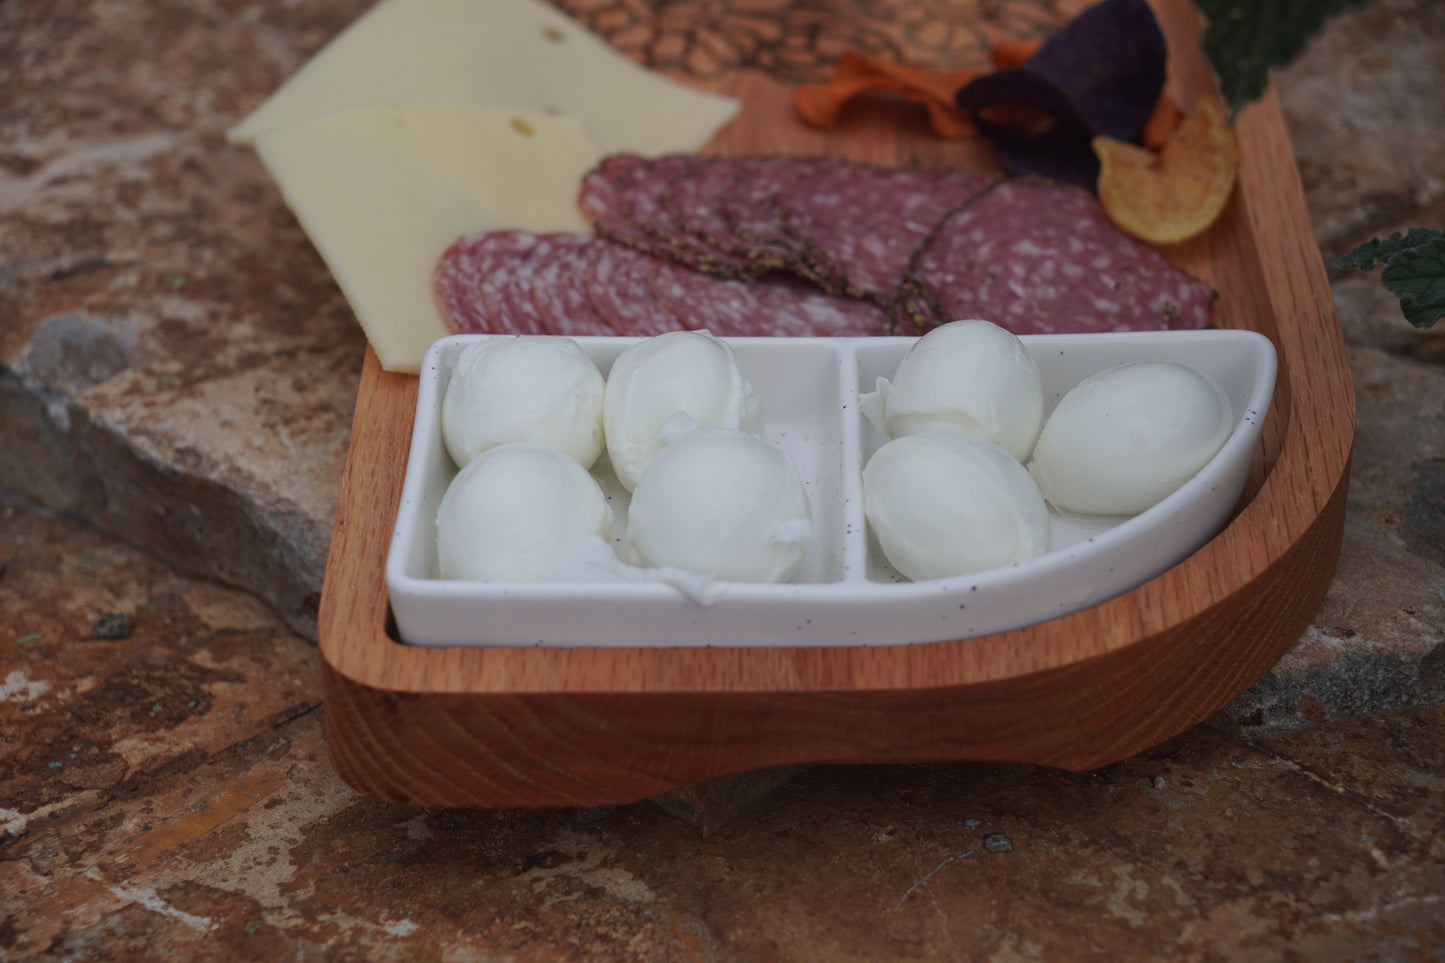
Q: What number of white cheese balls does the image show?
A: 7